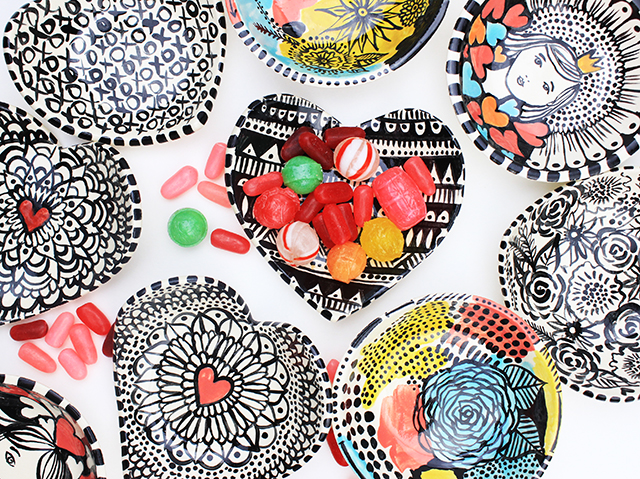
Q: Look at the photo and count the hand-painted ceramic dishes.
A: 9